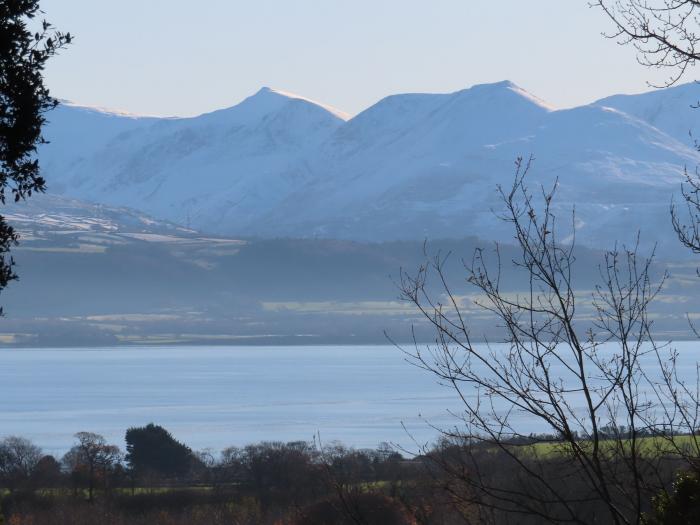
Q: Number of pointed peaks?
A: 2